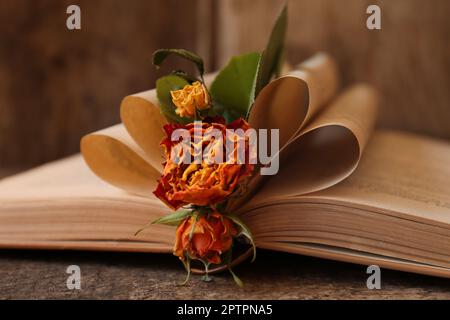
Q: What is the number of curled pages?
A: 4